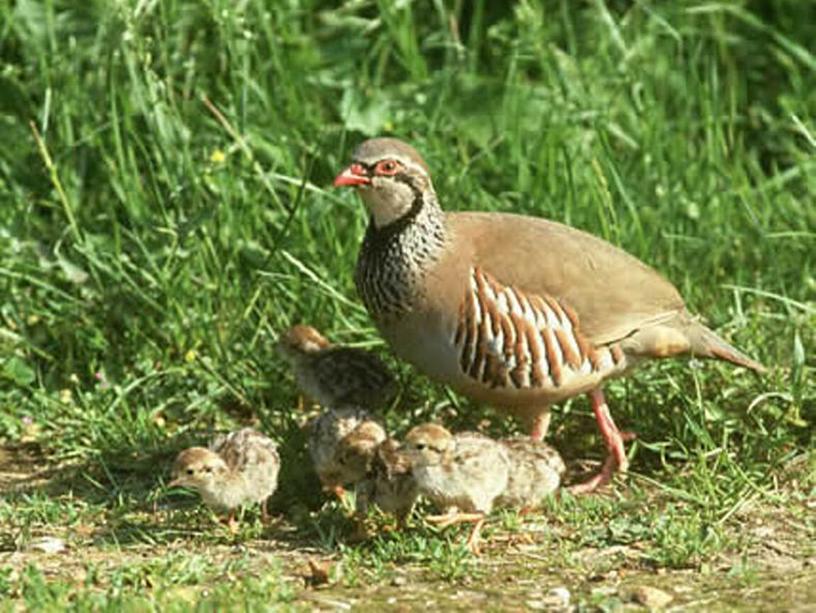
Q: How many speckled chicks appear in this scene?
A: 6